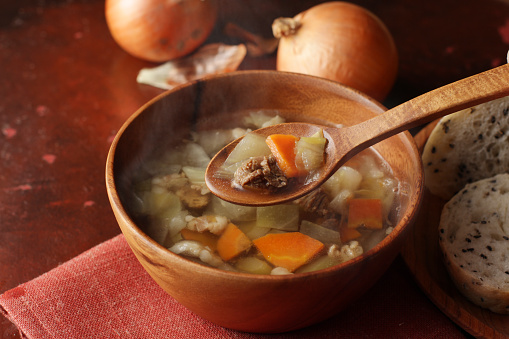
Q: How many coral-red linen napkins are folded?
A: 1